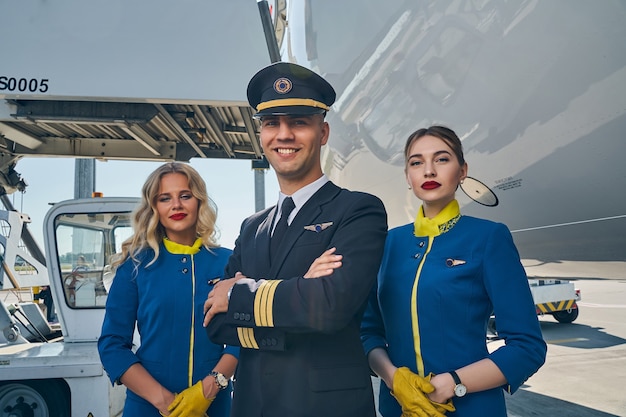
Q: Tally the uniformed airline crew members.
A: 3